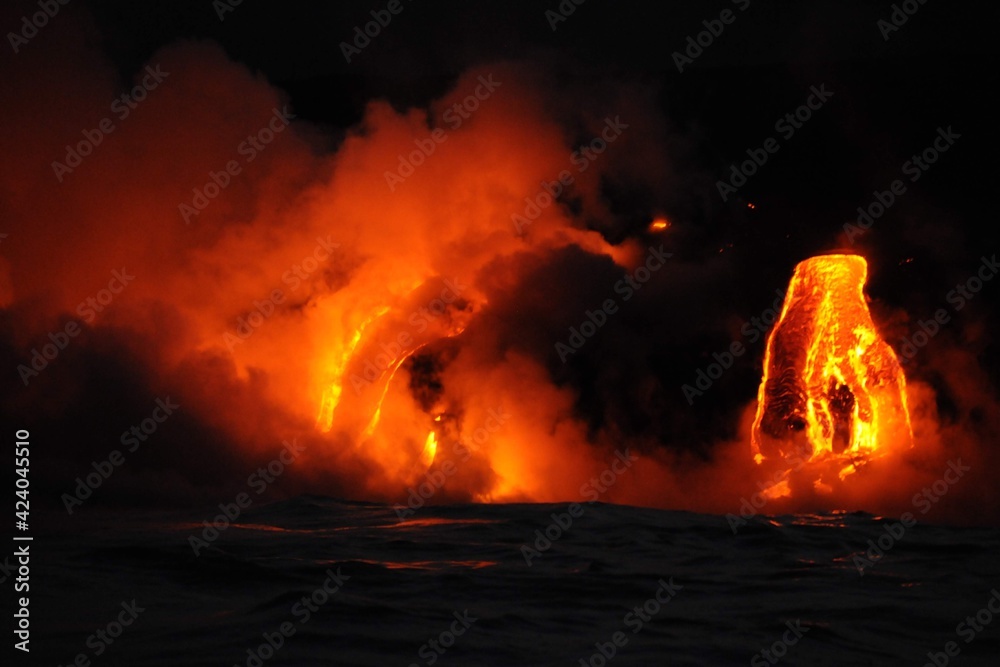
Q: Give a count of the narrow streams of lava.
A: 3